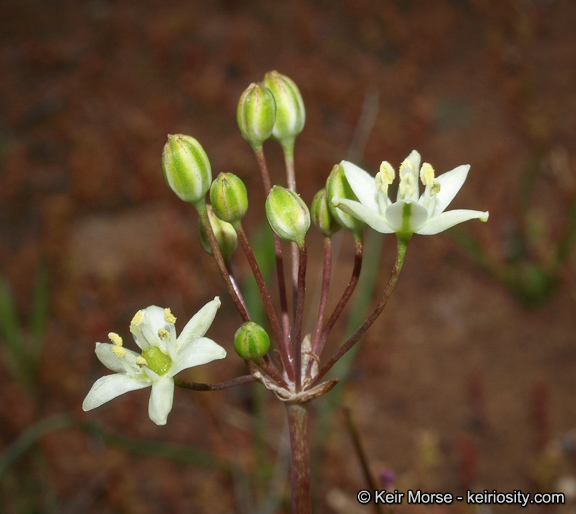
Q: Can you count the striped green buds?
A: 9